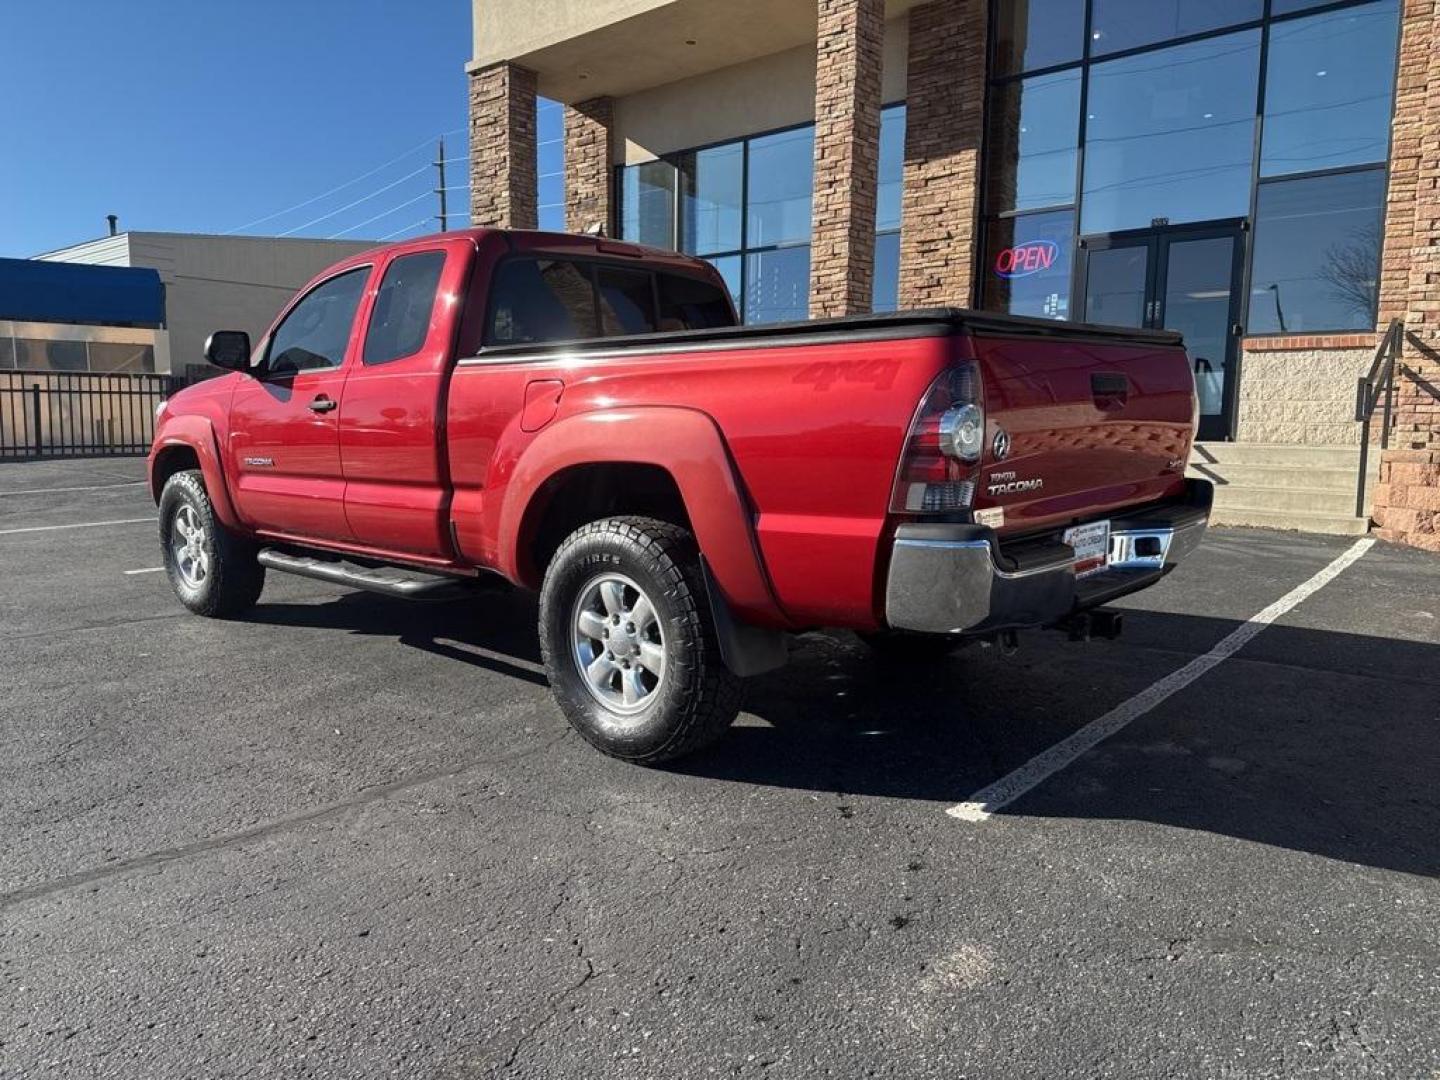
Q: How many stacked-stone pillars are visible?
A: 5